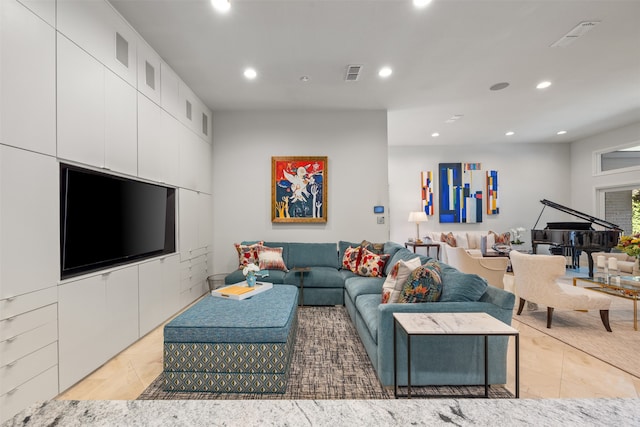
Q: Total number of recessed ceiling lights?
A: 8